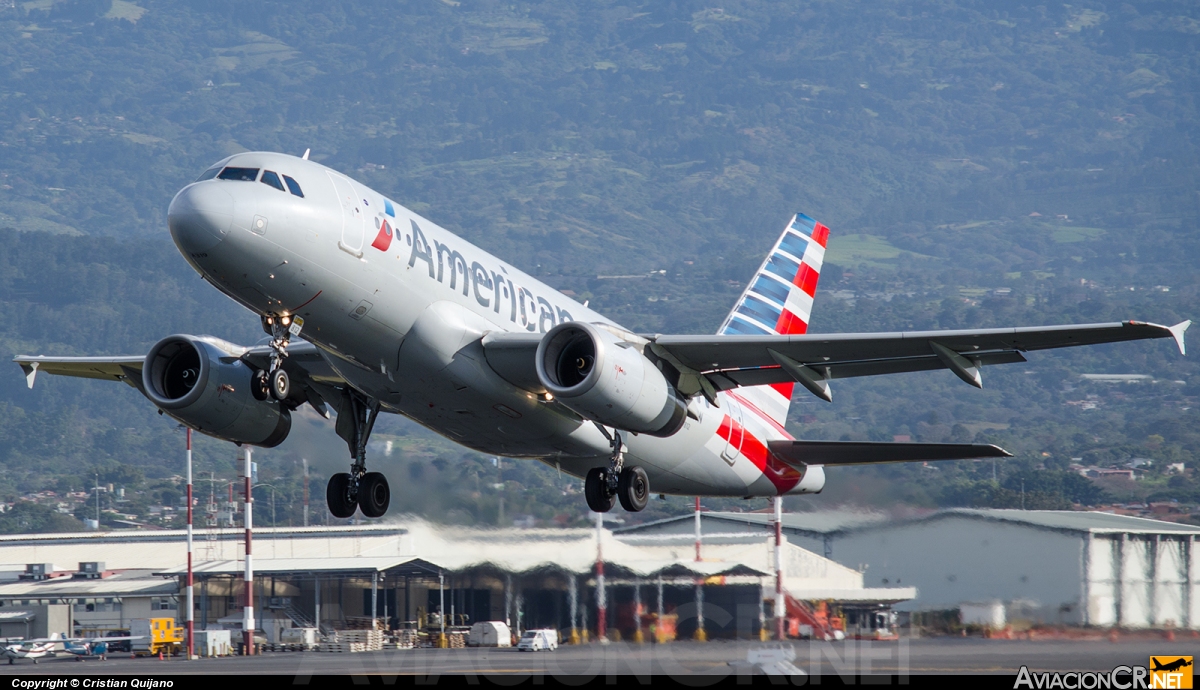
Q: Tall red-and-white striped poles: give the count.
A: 5